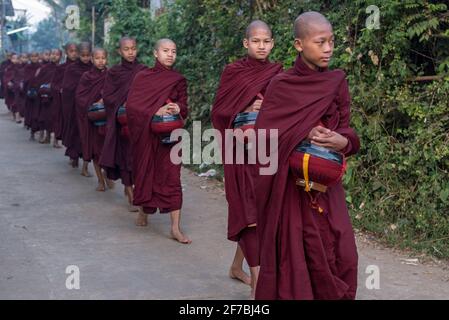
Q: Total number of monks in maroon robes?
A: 13